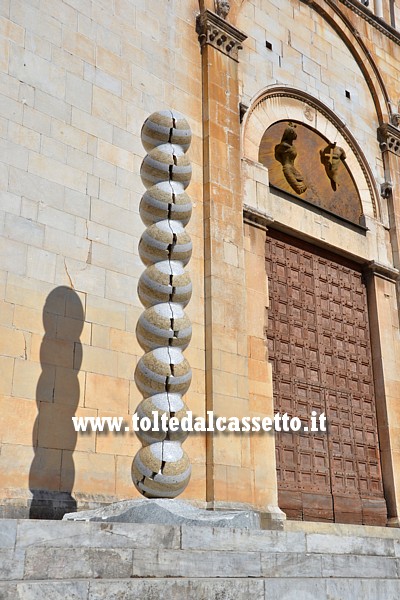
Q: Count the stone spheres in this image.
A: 9